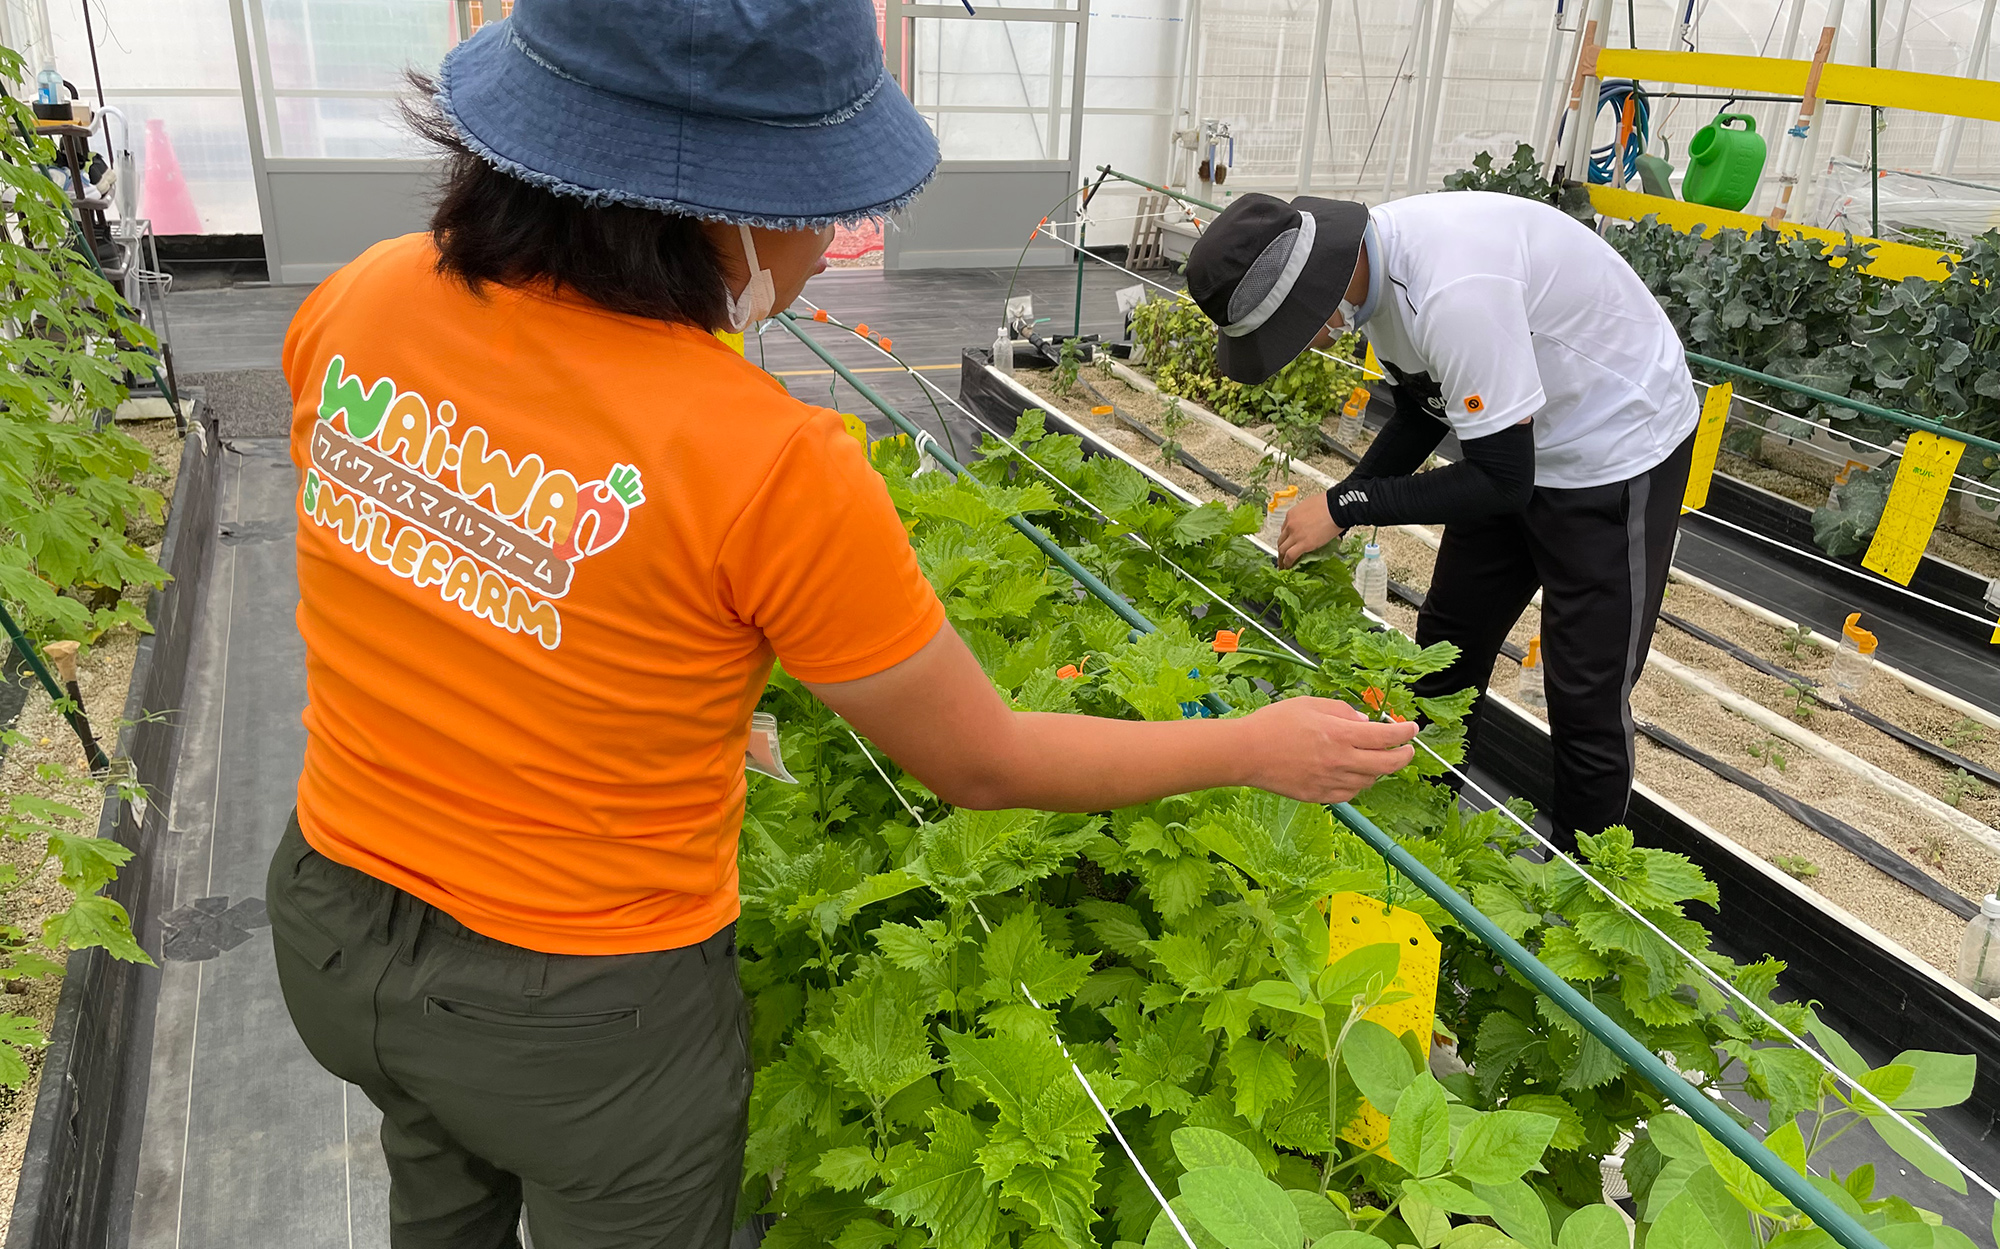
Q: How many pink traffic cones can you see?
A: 1